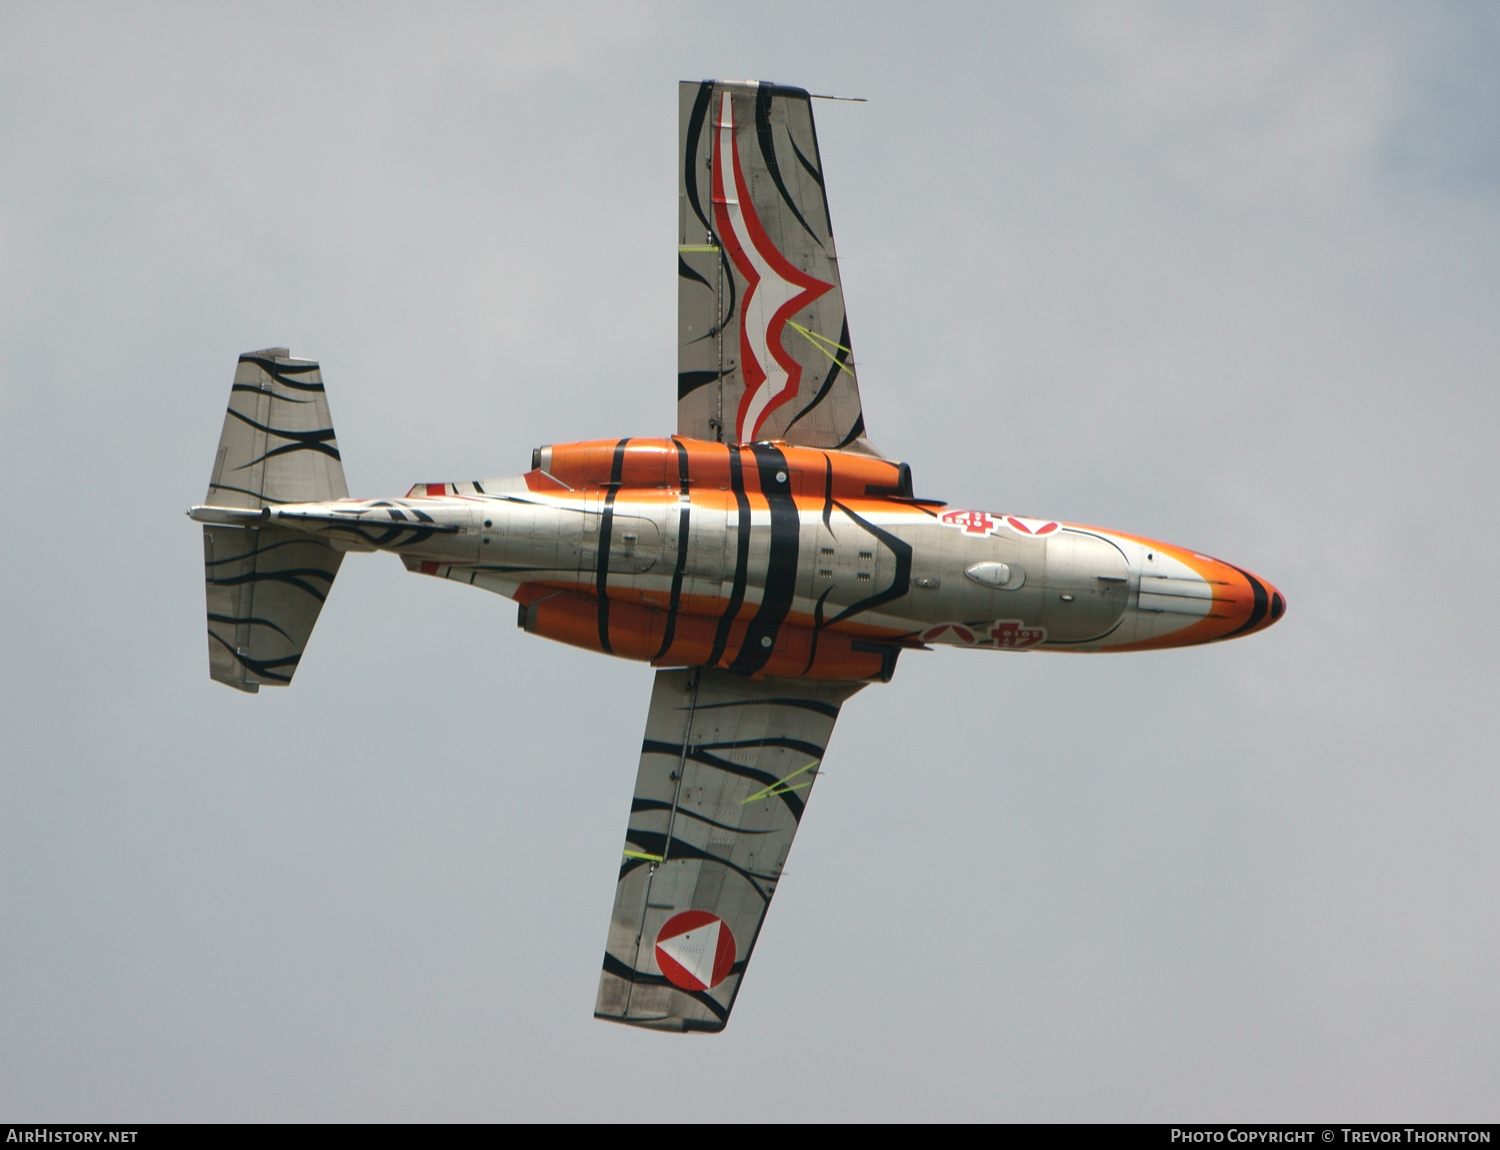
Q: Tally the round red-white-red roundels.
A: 3